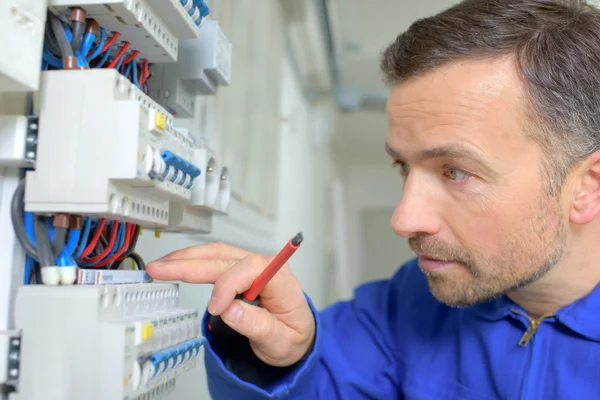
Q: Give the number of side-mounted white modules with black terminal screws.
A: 2